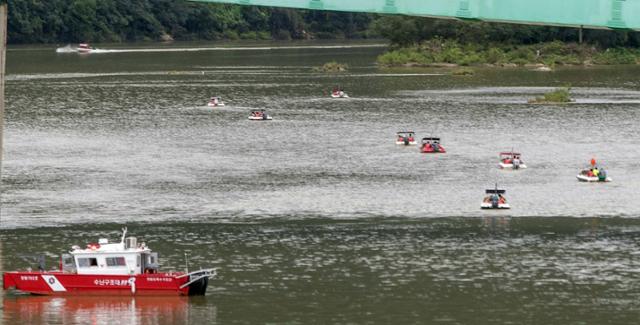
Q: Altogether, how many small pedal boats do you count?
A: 8